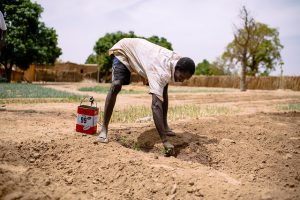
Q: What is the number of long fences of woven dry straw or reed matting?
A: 1